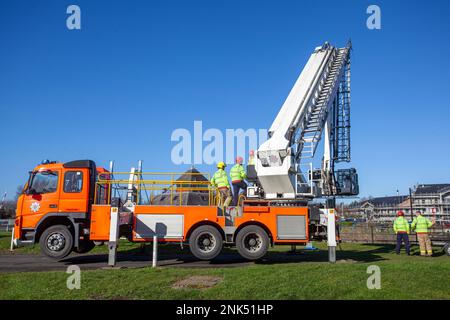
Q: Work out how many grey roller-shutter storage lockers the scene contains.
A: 2